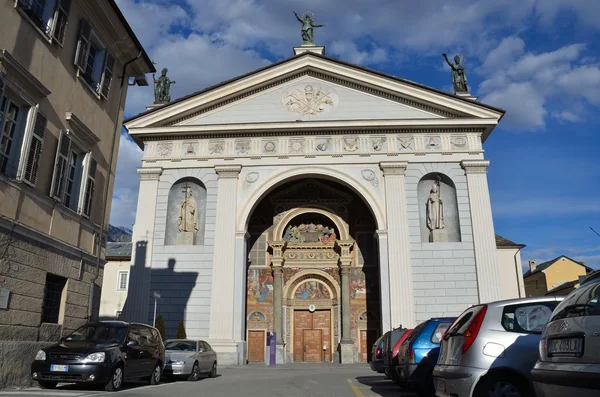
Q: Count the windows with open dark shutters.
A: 4